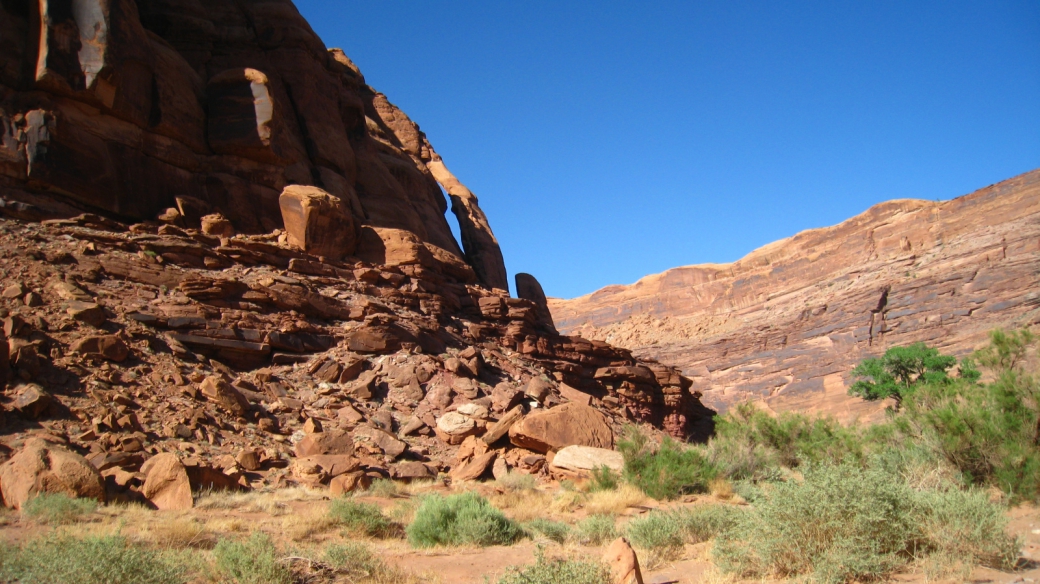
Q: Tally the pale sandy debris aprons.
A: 1